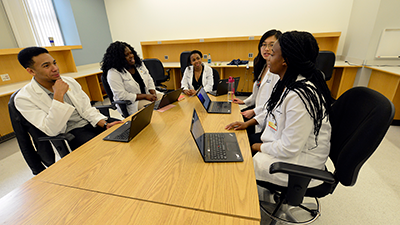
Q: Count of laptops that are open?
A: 5